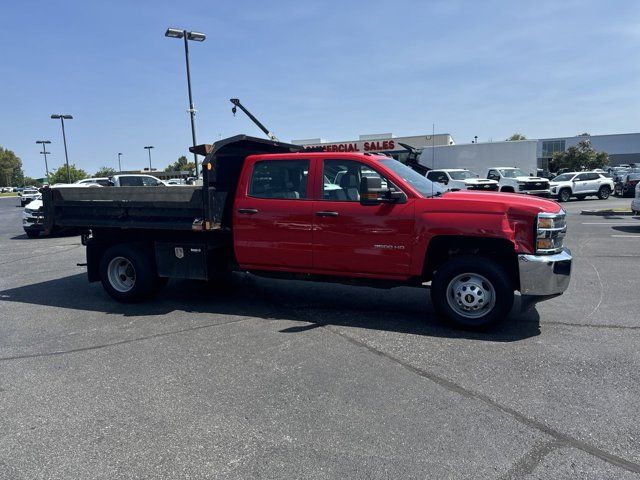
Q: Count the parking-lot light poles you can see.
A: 5